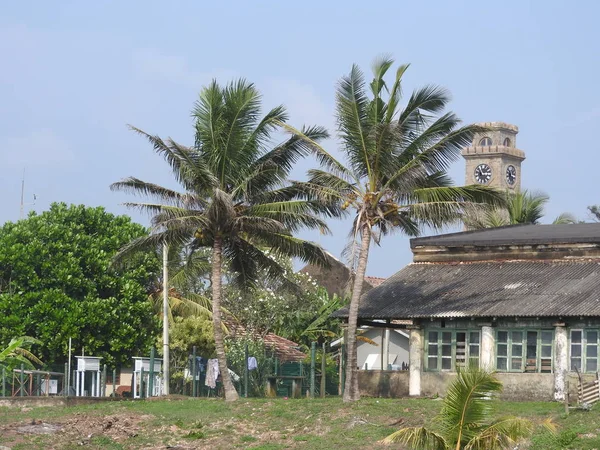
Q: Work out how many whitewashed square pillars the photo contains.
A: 3